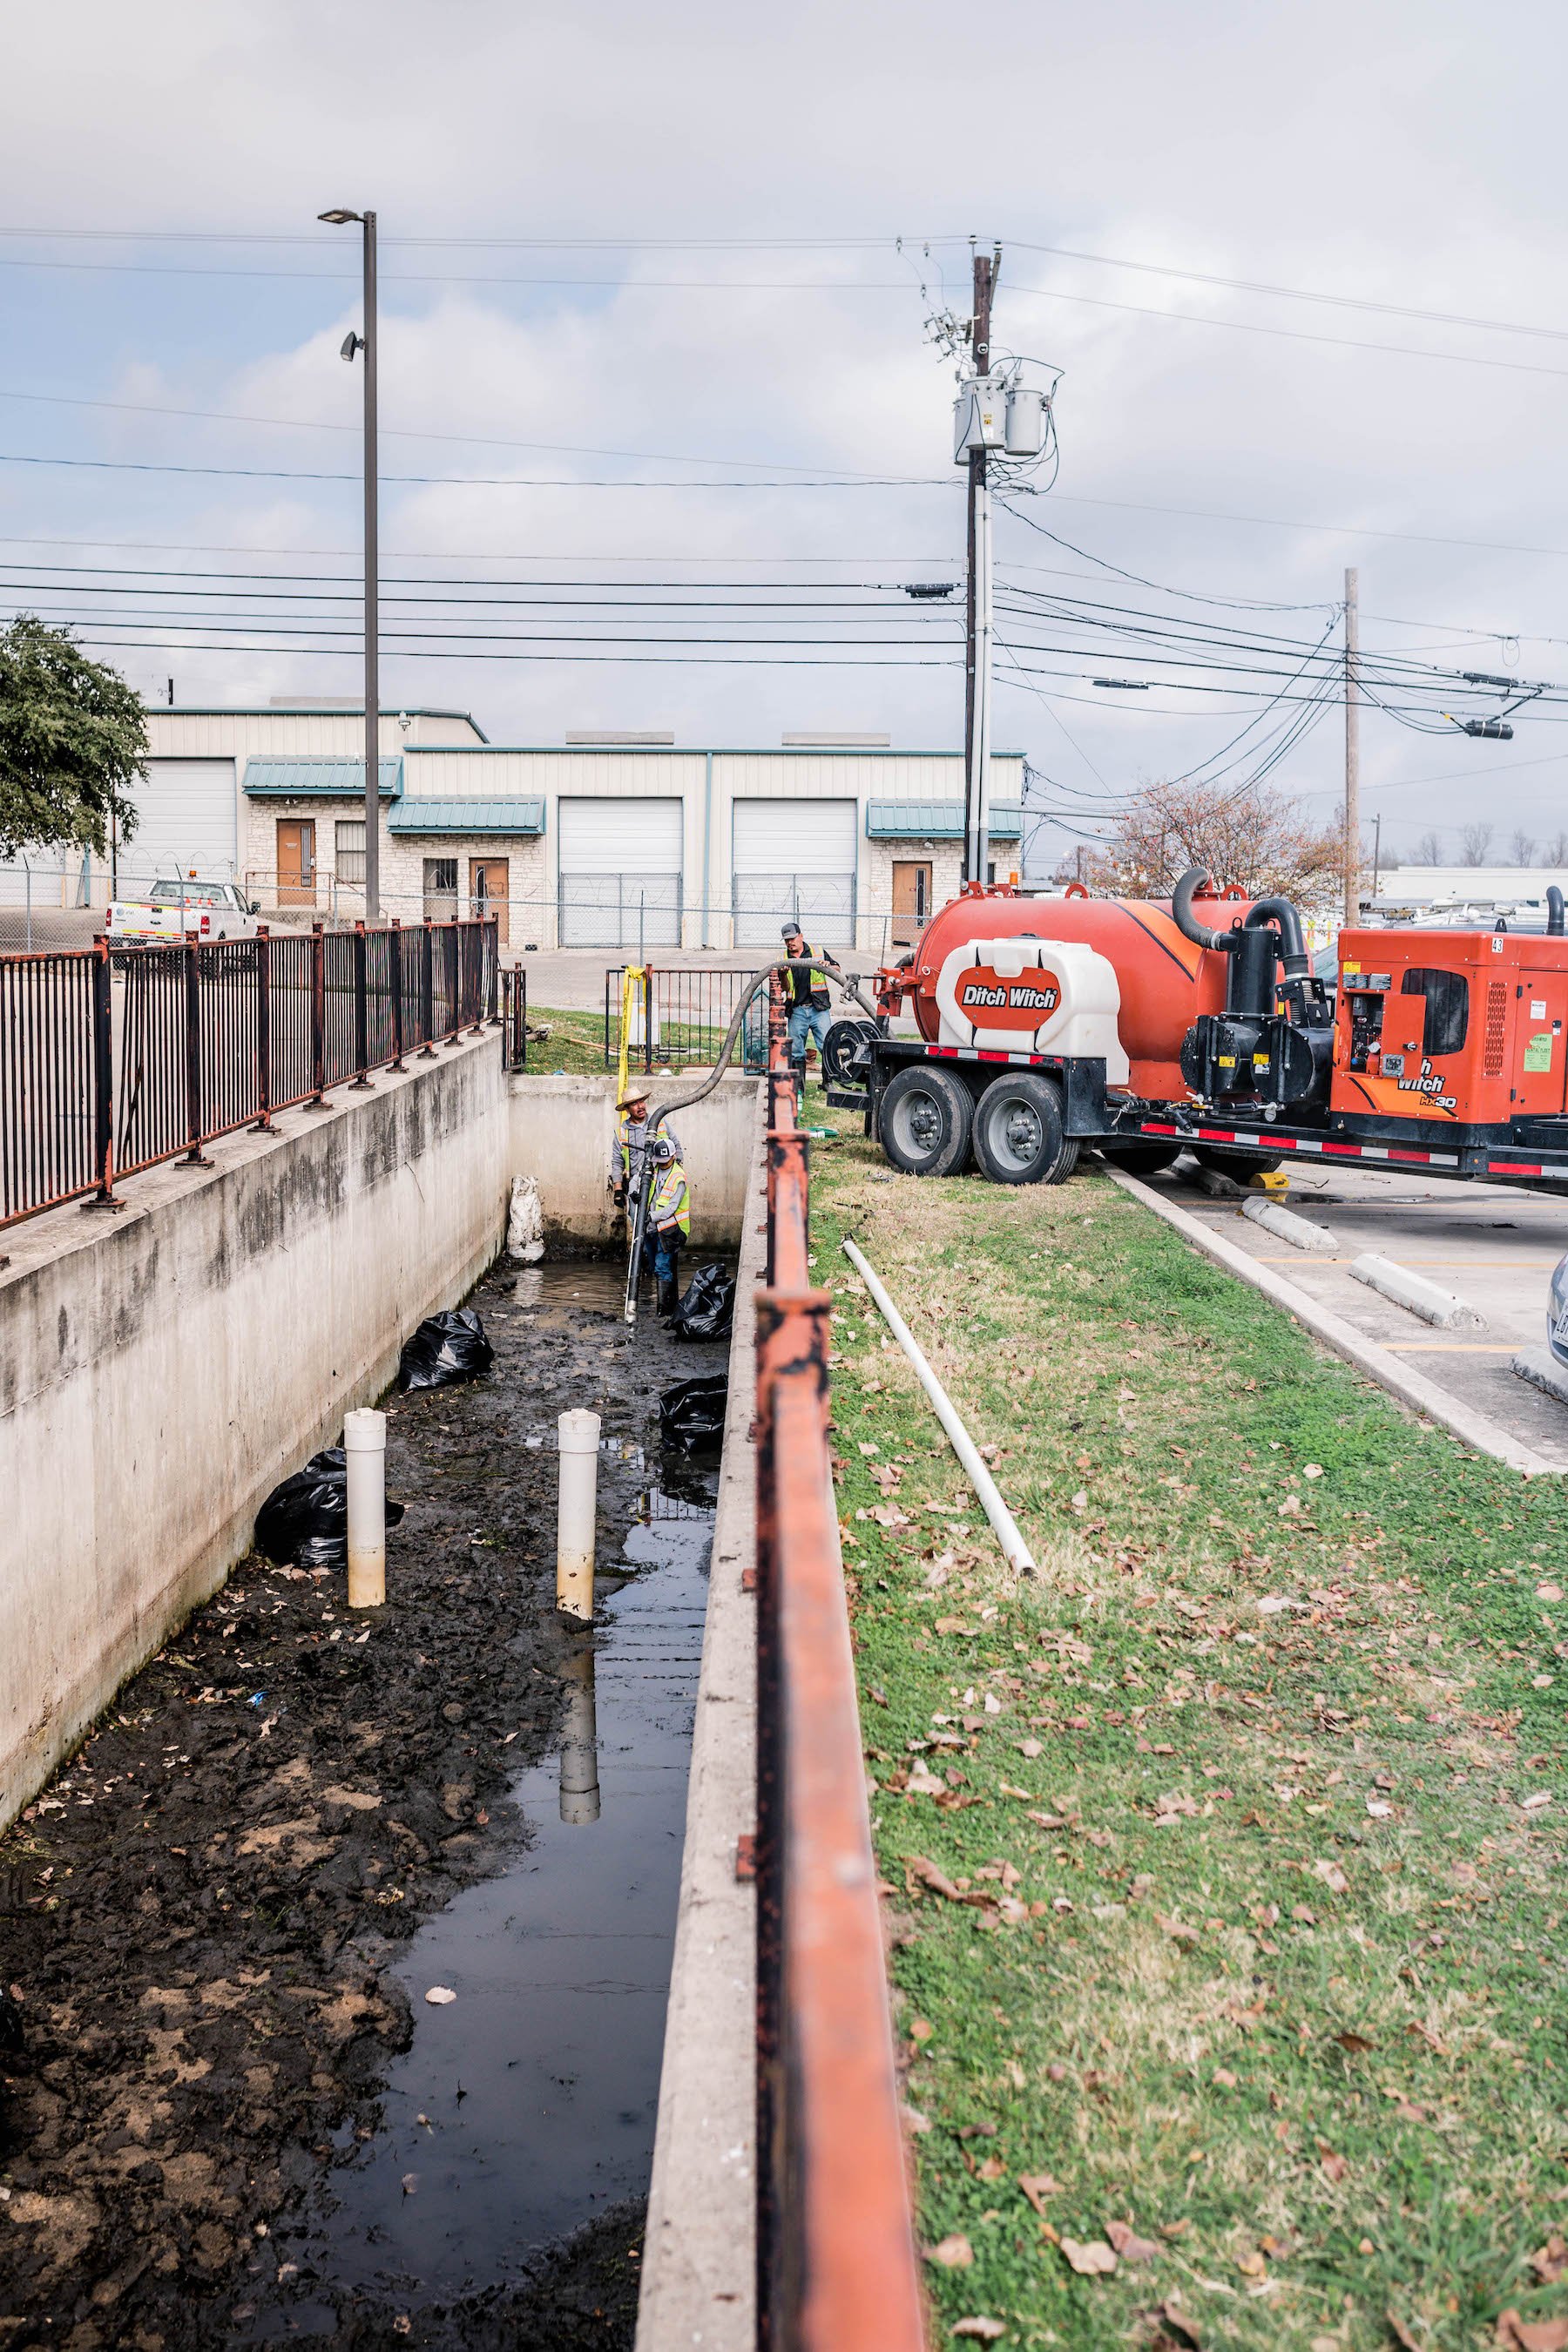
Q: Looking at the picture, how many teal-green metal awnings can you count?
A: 3